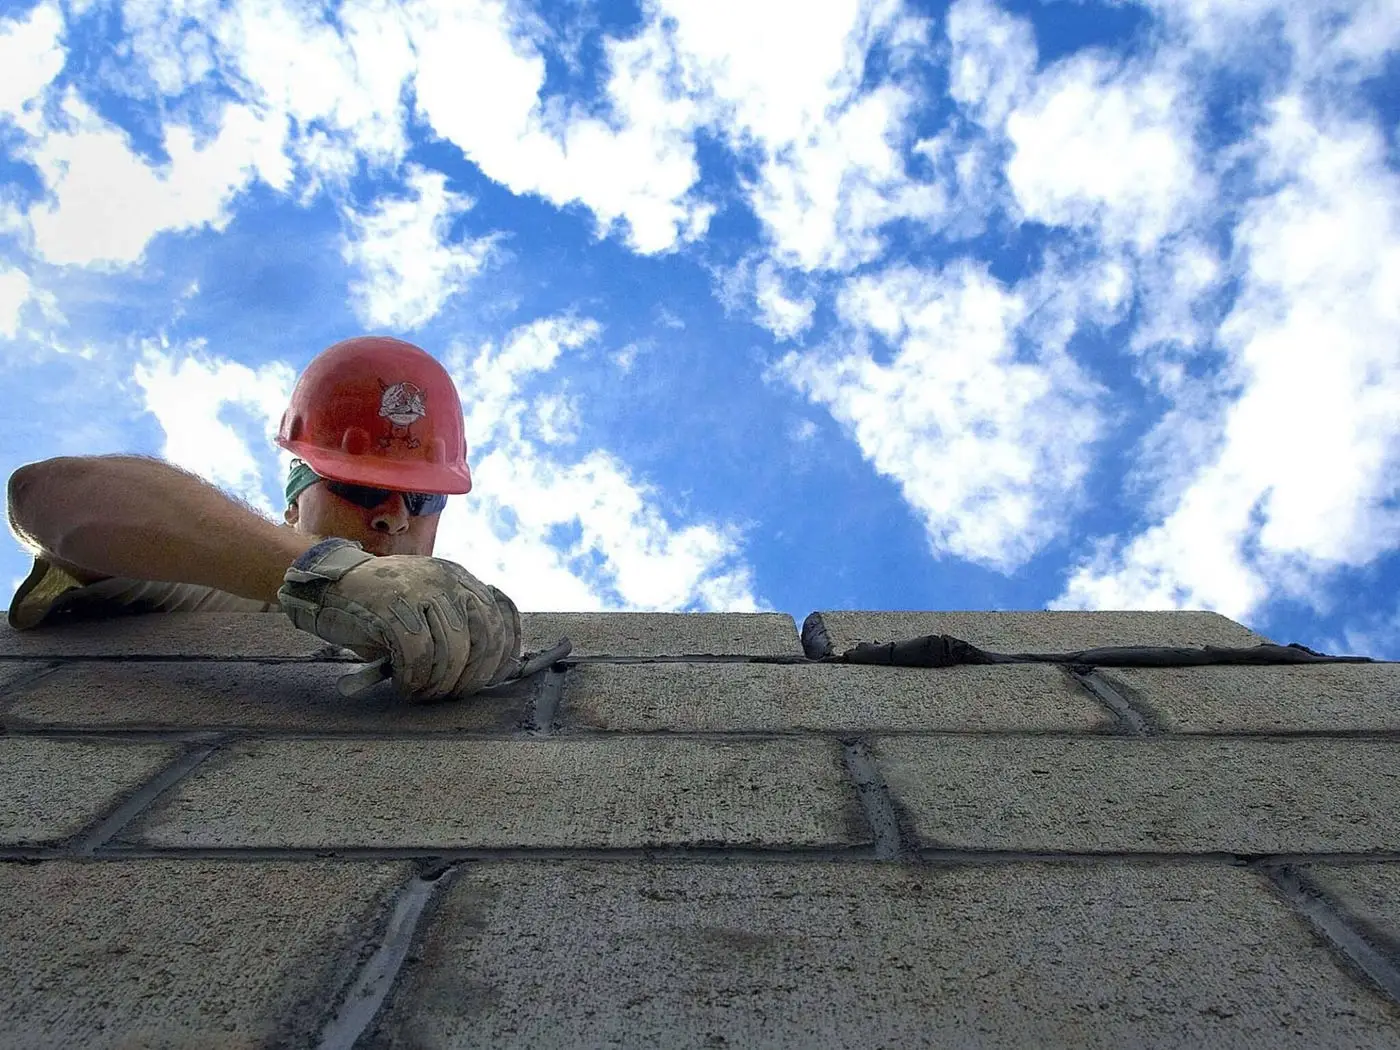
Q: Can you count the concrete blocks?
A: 13